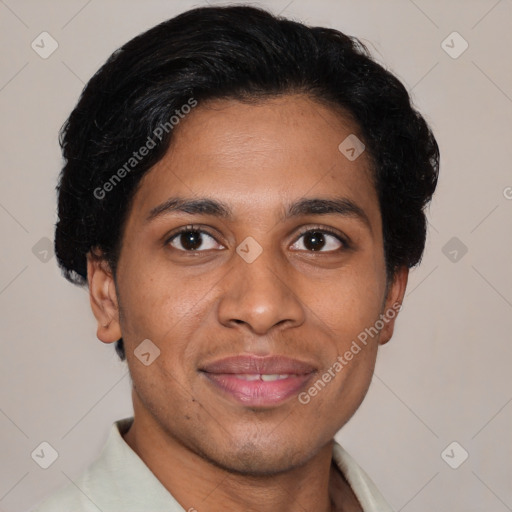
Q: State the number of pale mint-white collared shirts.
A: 1